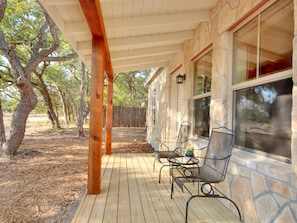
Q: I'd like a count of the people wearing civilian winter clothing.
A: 0